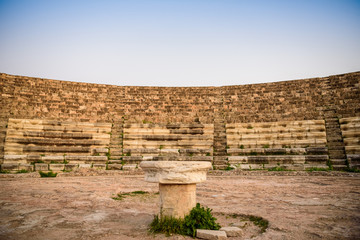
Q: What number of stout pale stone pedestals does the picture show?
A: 1